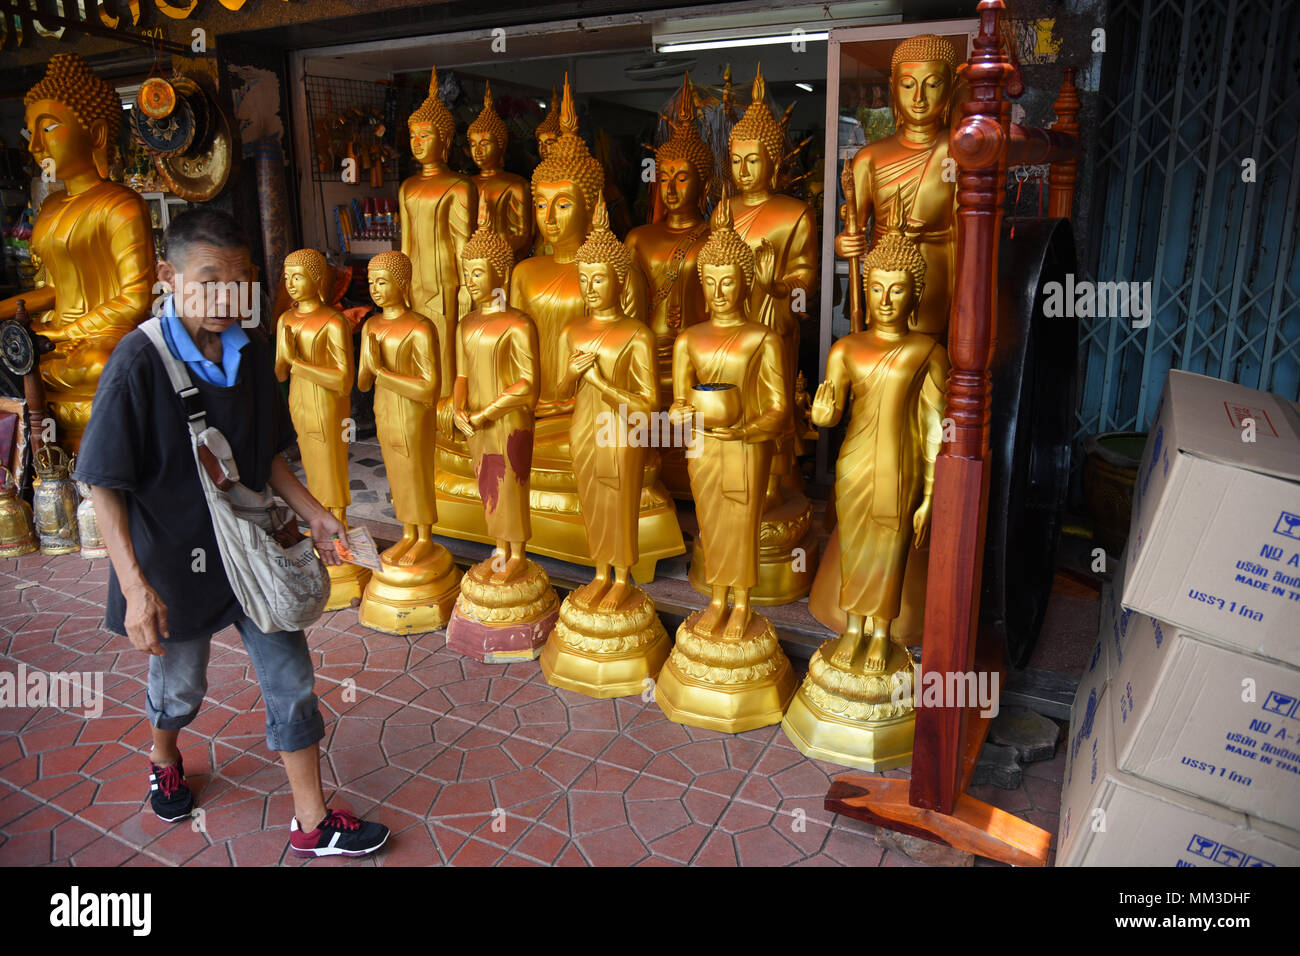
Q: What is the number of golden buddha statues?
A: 14